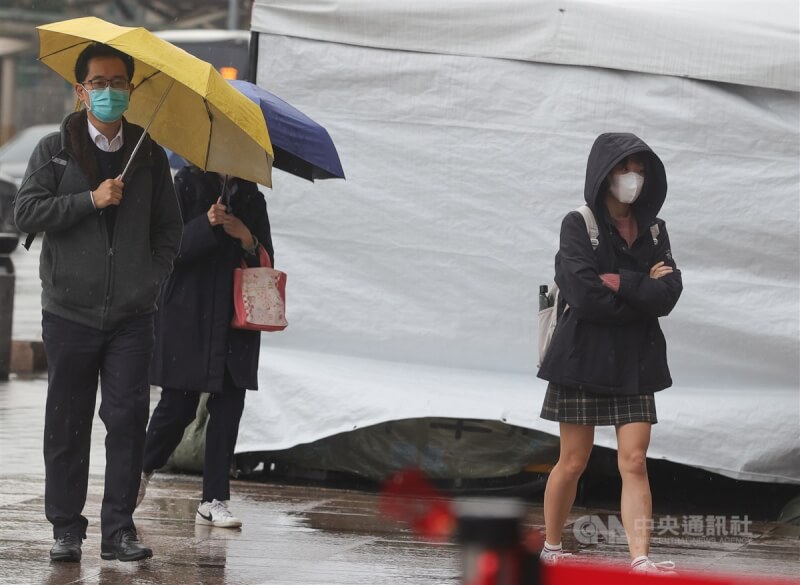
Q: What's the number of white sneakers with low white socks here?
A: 2